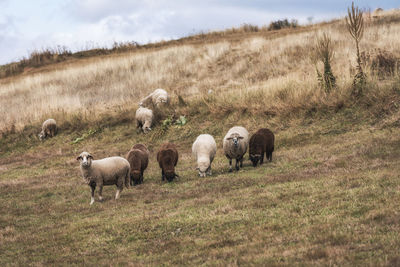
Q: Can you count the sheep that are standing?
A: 9